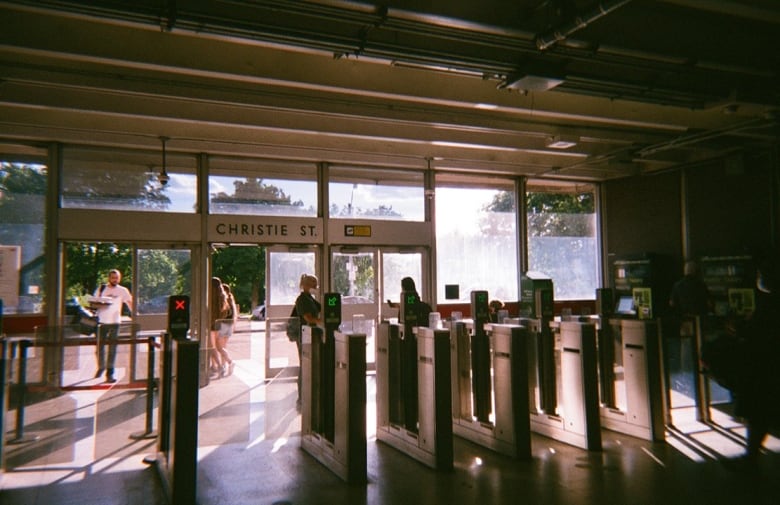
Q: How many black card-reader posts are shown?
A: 6